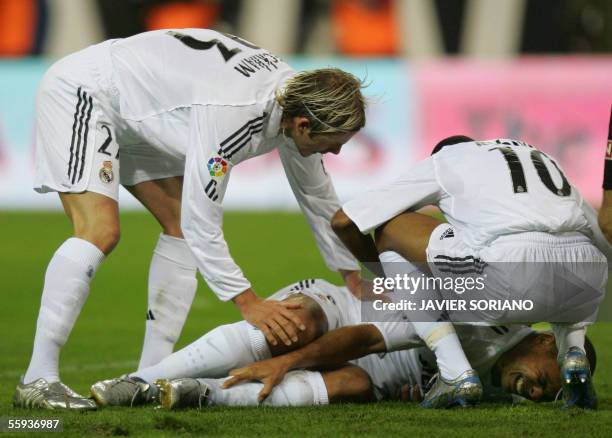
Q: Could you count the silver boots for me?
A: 3